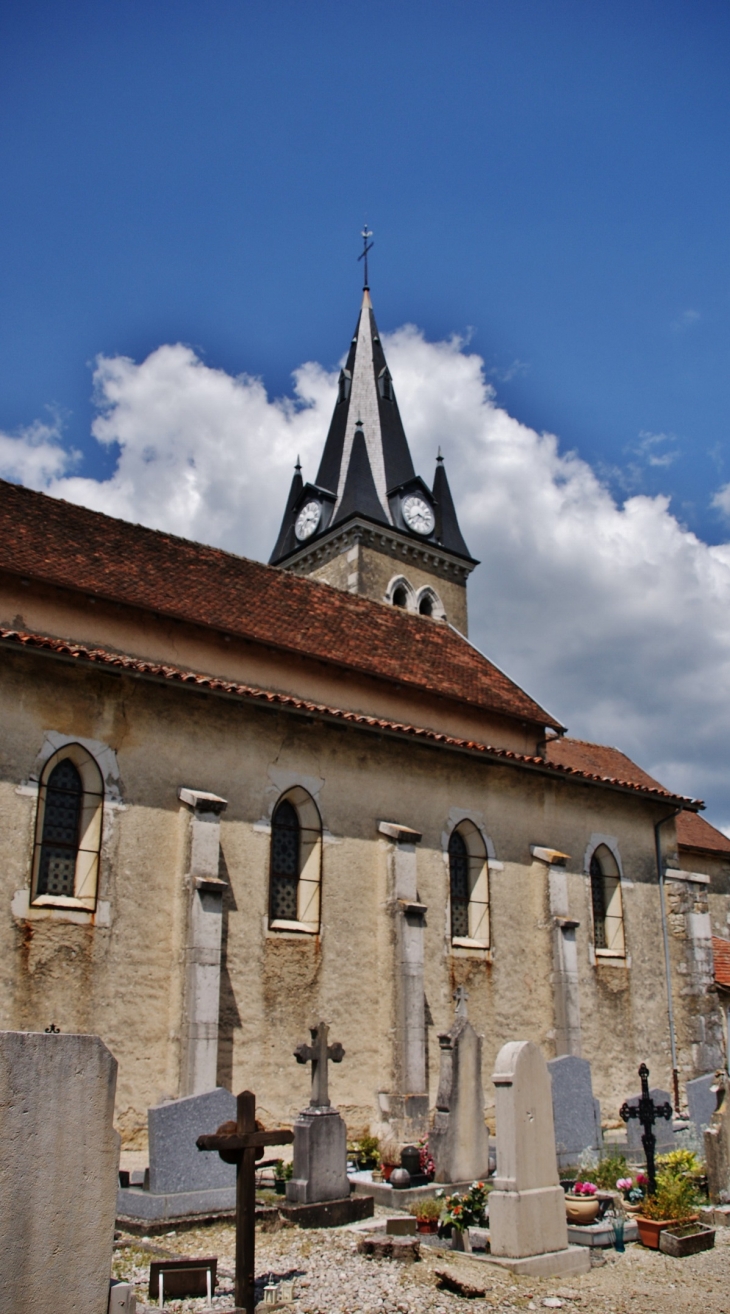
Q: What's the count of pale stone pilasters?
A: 3